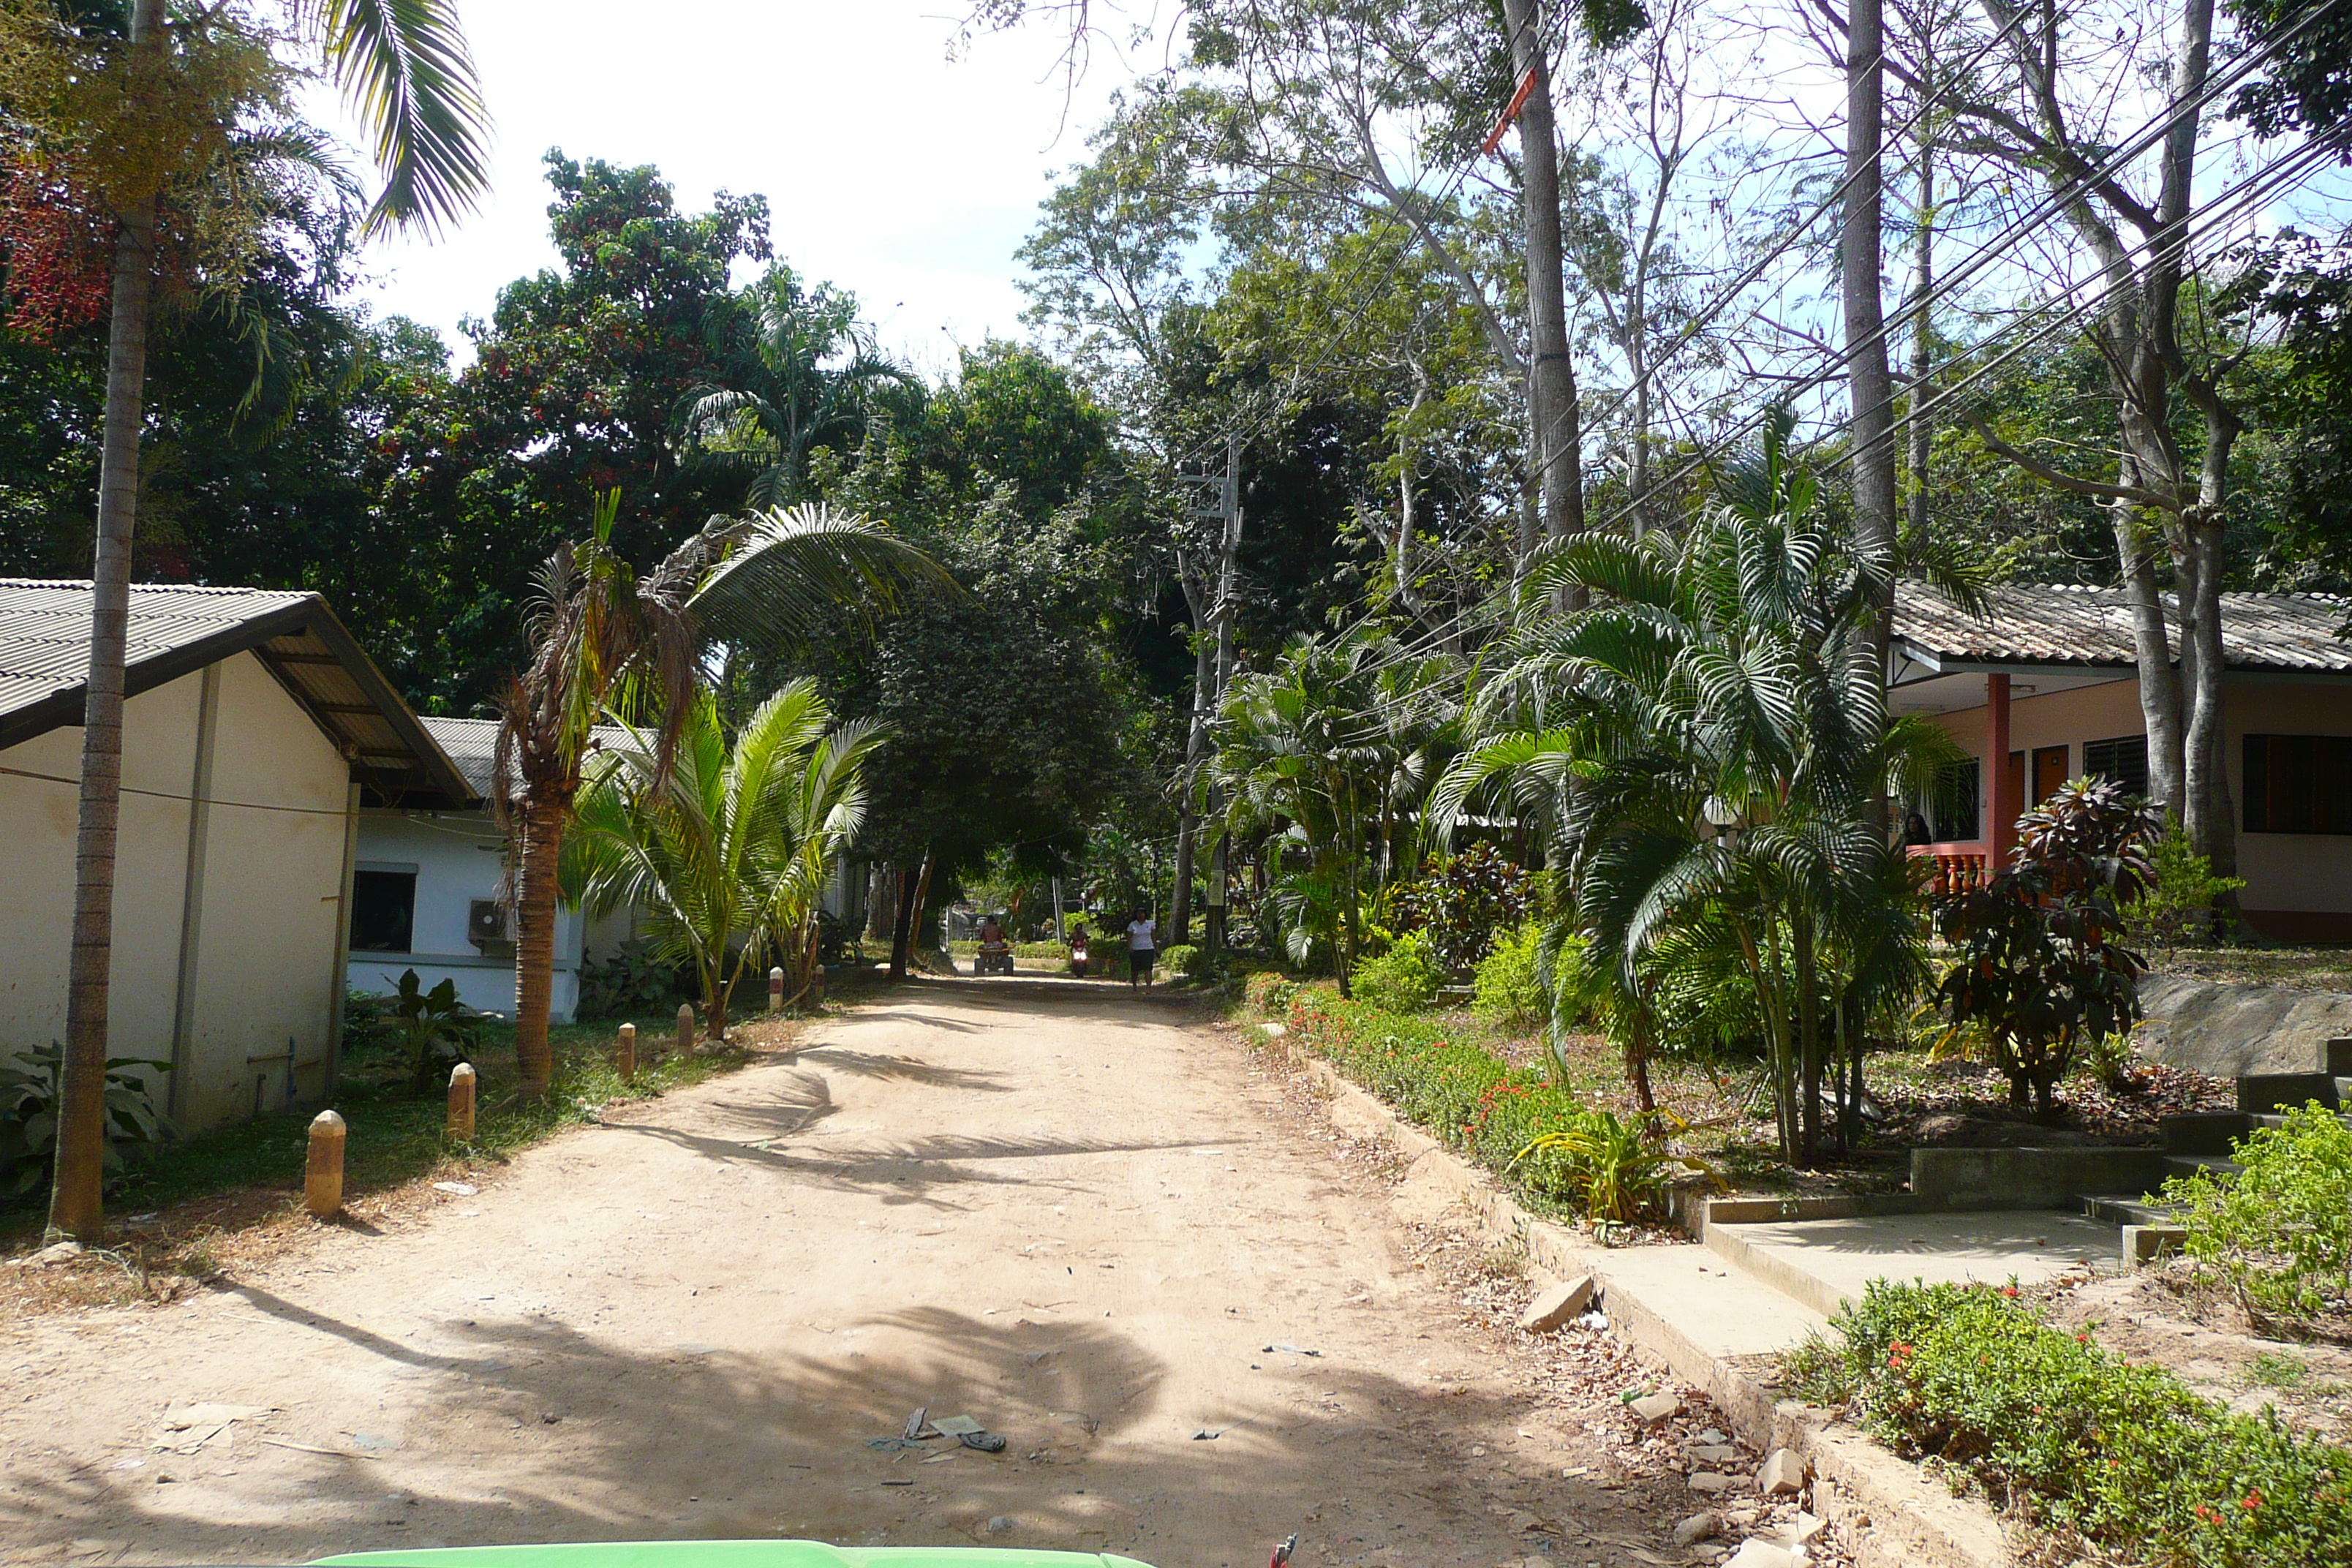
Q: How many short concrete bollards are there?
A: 6